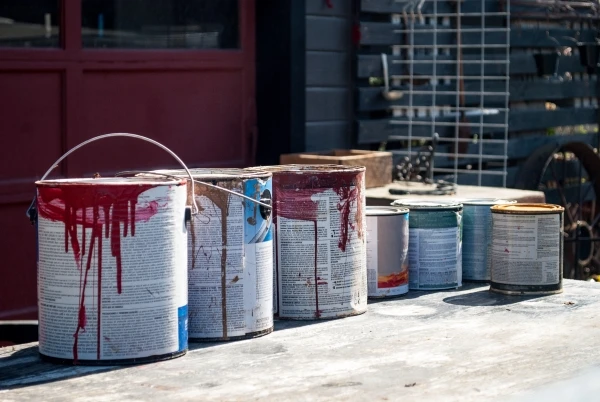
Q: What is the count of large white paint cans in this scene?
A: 3